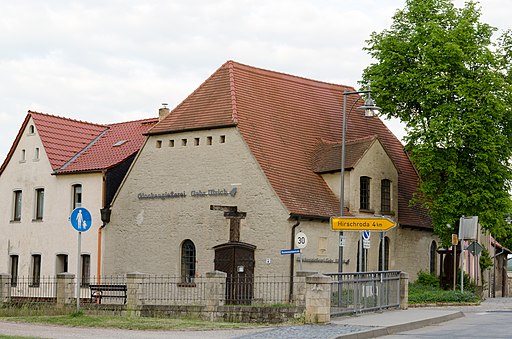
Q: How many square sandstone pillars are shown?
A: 7